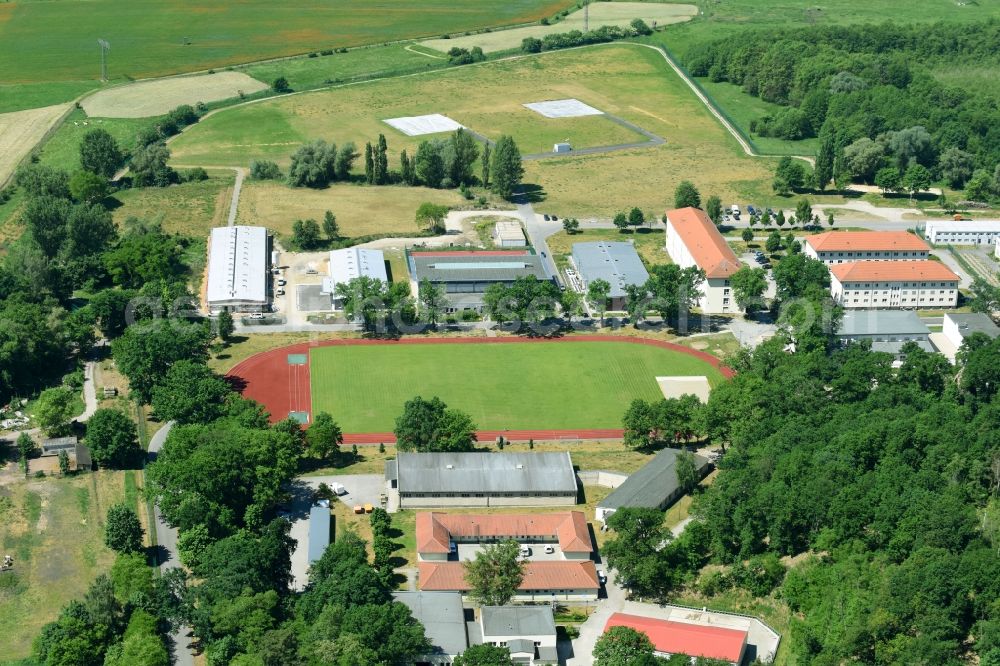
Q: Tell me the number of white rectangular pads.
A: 2